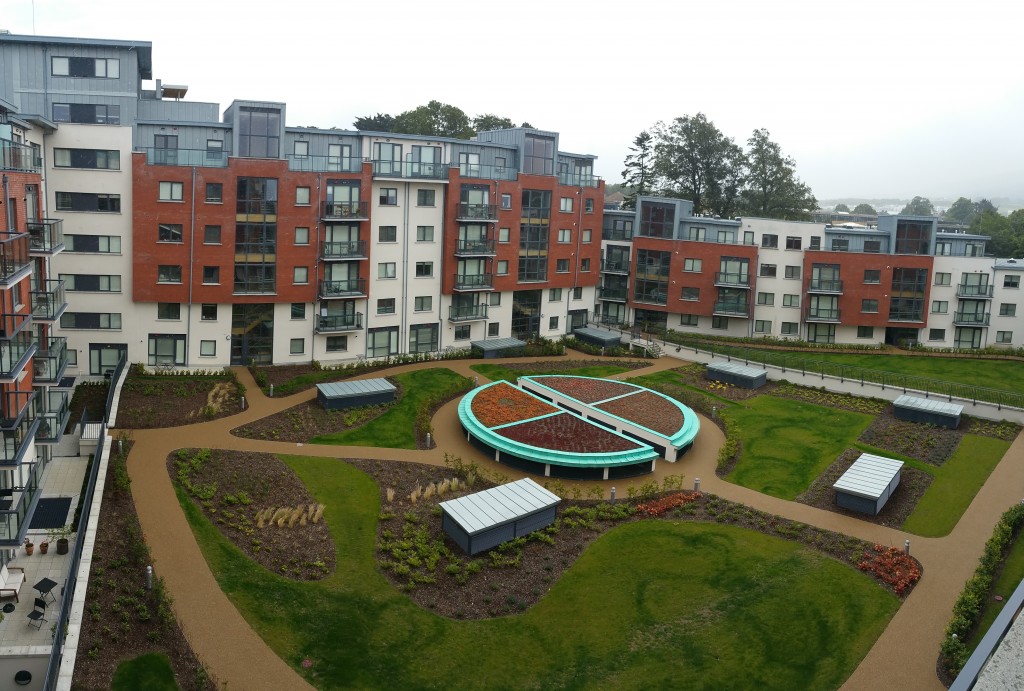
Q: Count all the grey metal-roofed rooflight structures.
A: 7